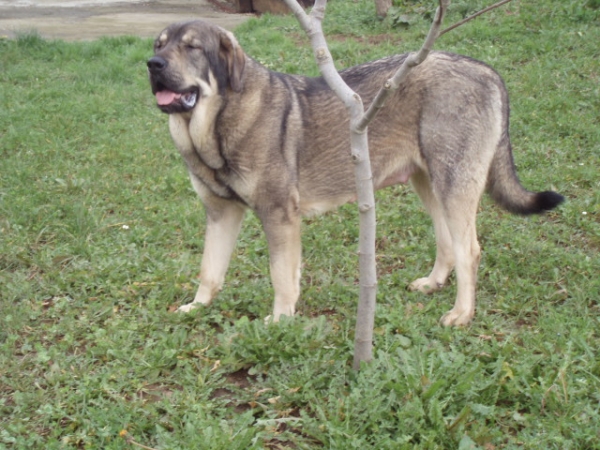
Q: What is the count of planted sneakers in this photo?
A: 0